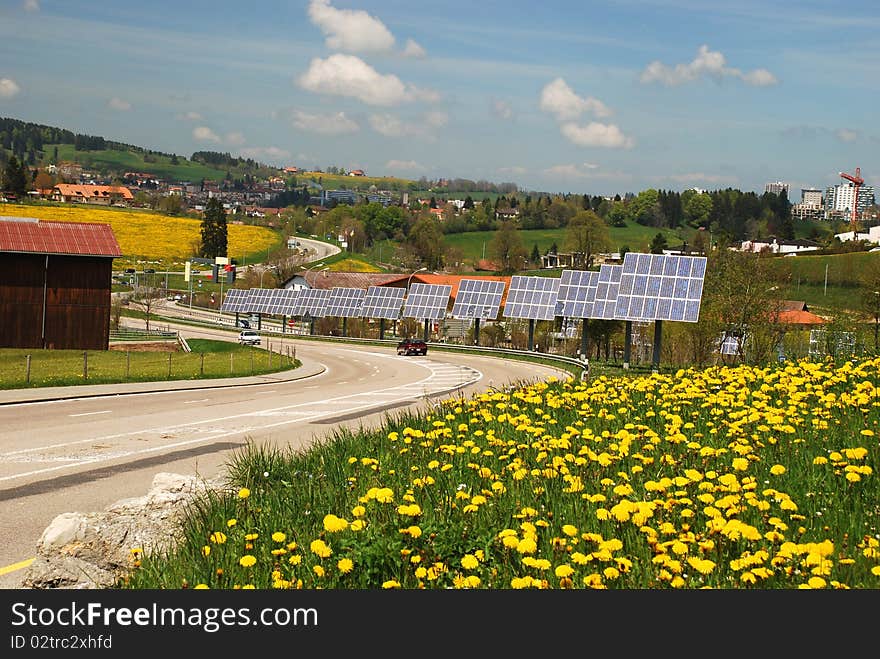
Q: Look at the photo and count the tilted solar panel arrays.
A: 12